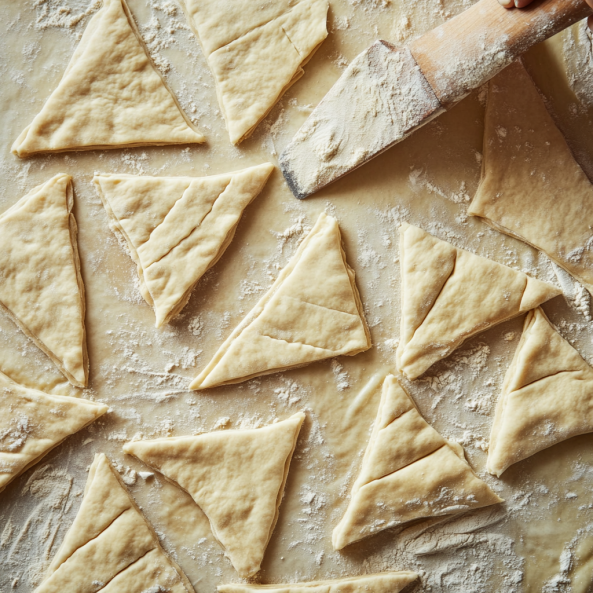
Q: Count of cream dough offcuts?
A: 13